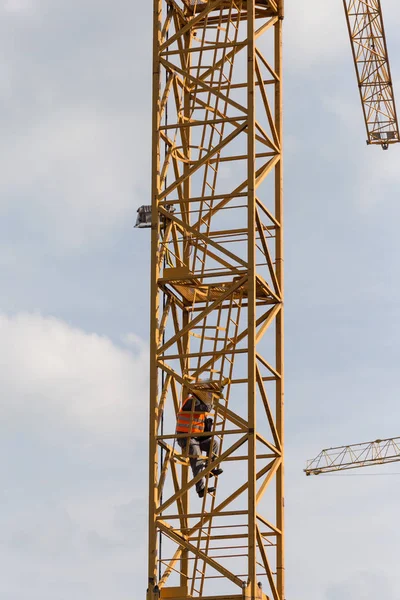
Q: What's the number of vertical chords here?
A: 4